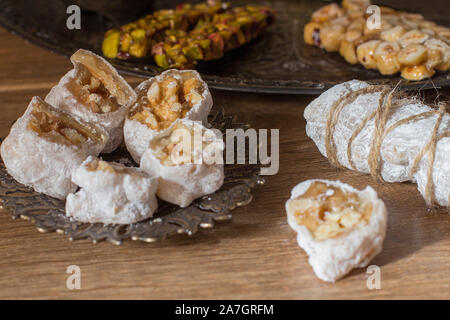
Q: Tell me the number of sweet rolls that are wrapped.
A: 1